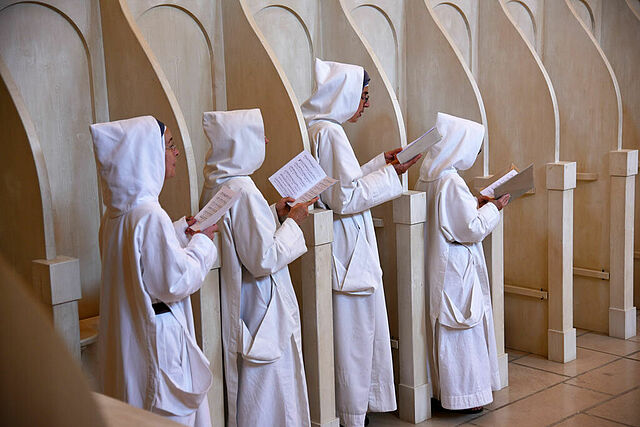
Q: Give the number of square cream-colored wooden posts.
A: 7